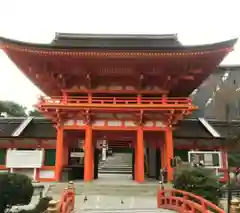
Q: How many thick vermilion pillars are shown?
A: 4